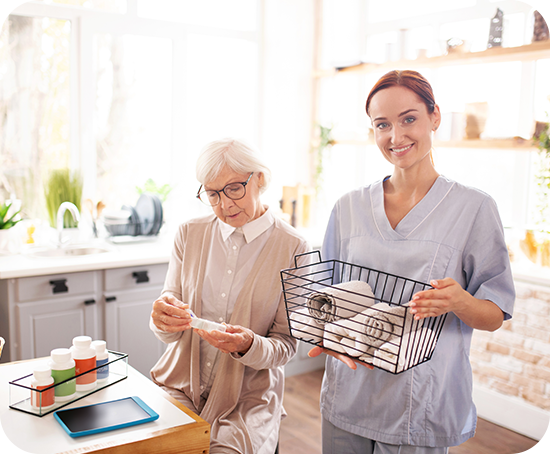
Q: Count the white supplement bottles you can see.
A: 4